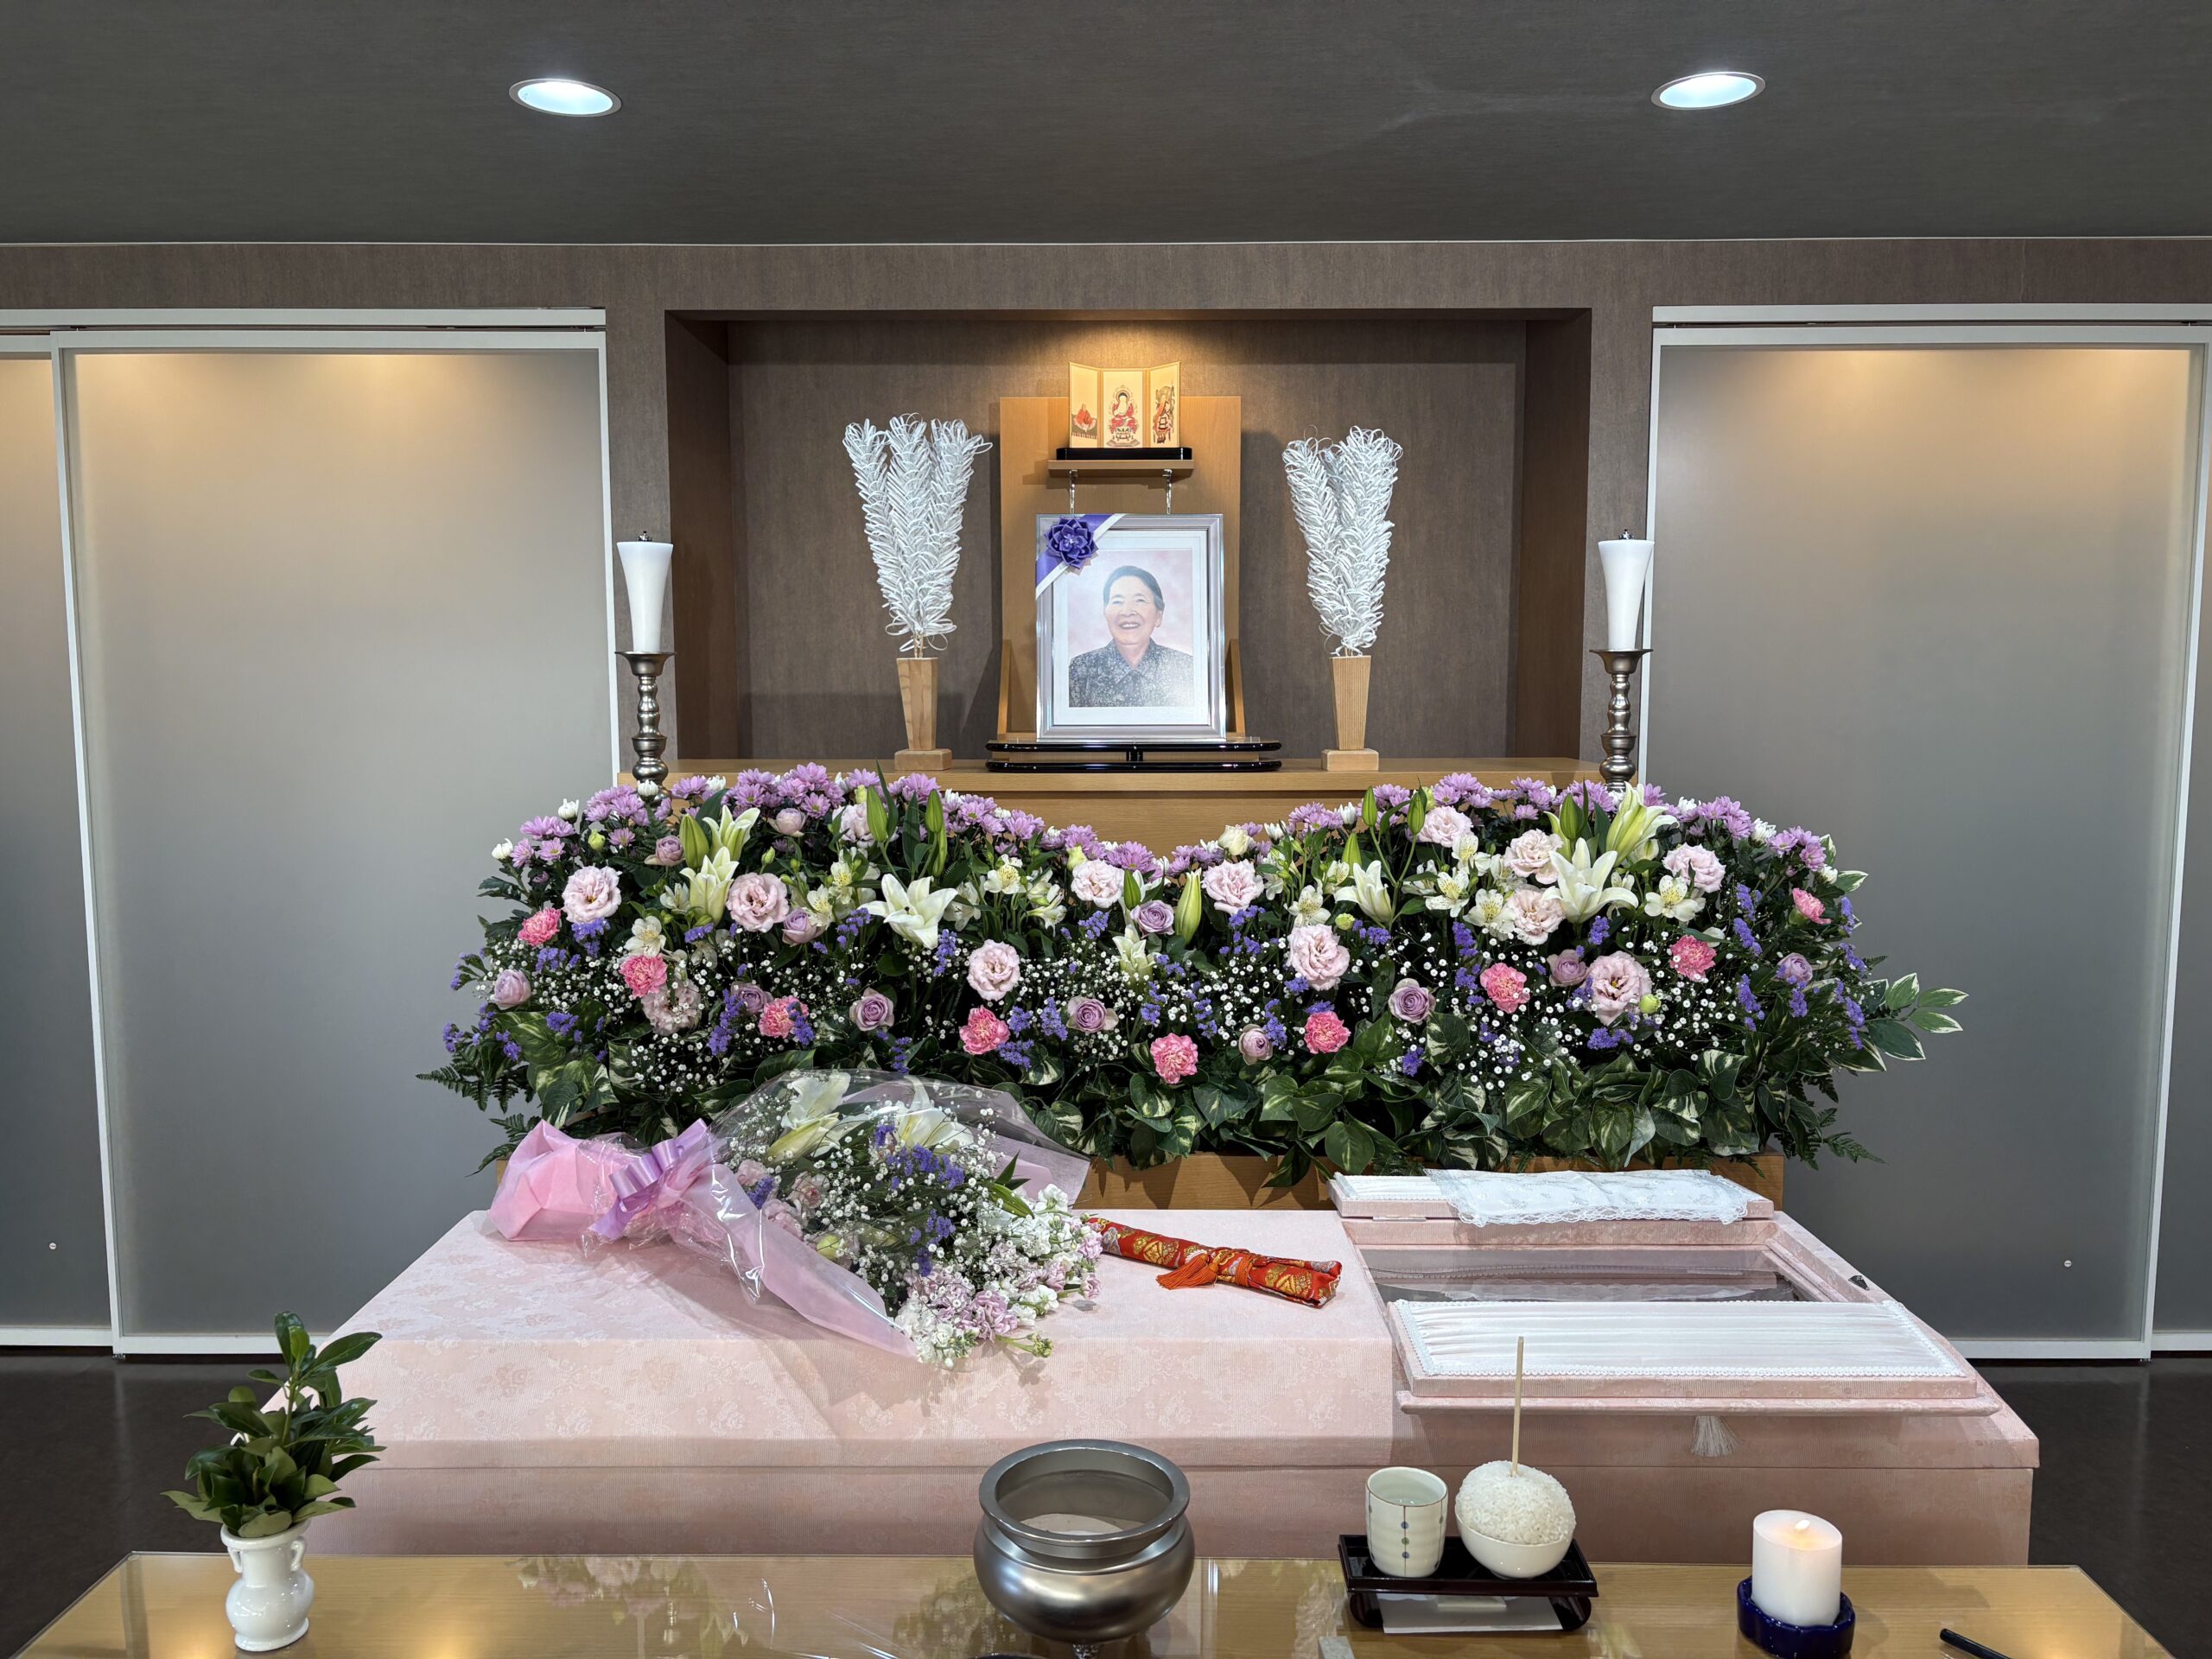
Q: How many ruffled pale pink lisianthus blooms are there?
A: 13